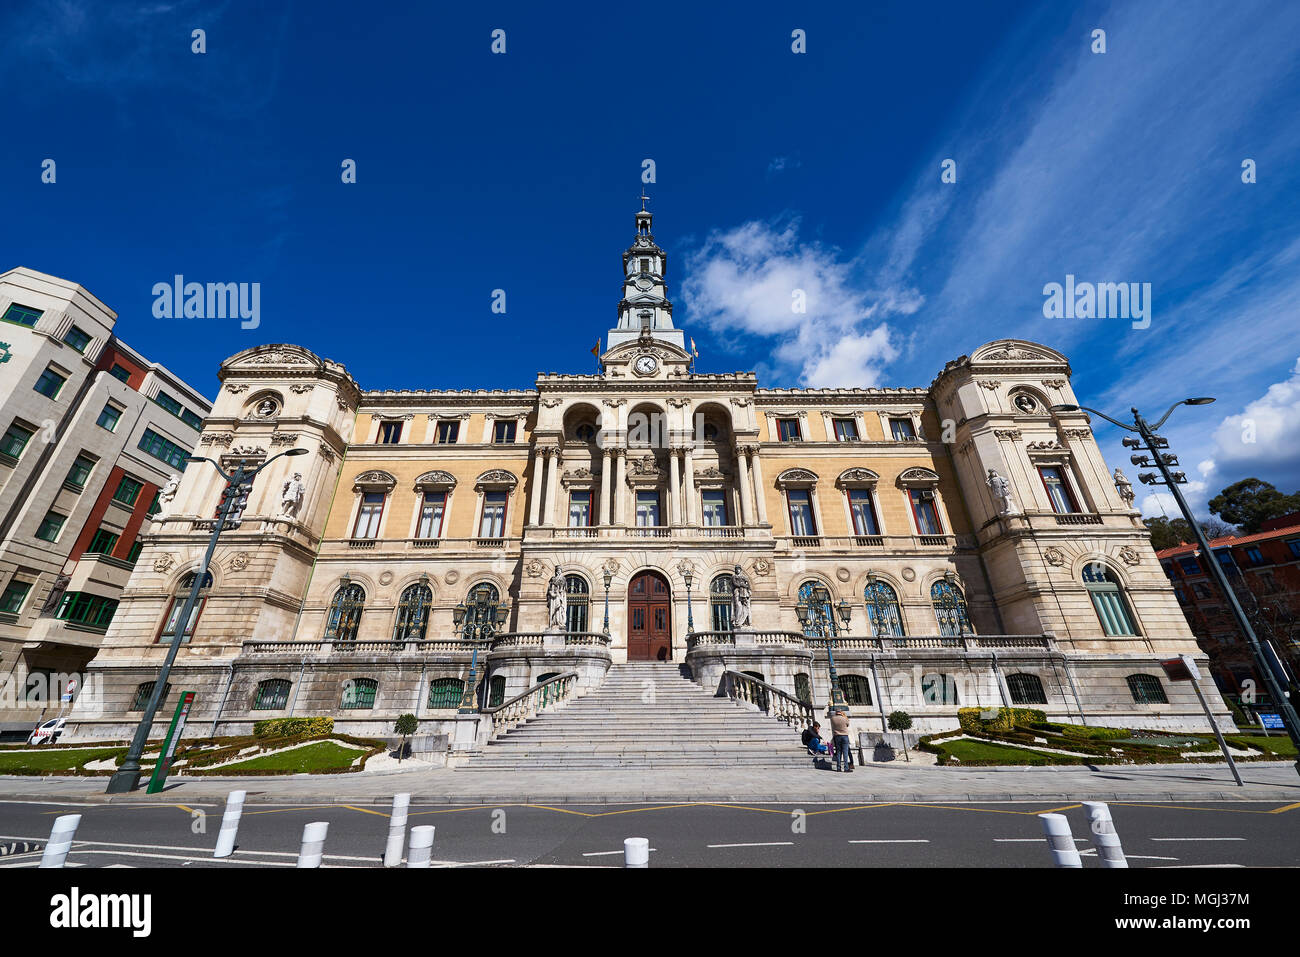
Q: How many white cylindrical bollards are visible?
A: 8